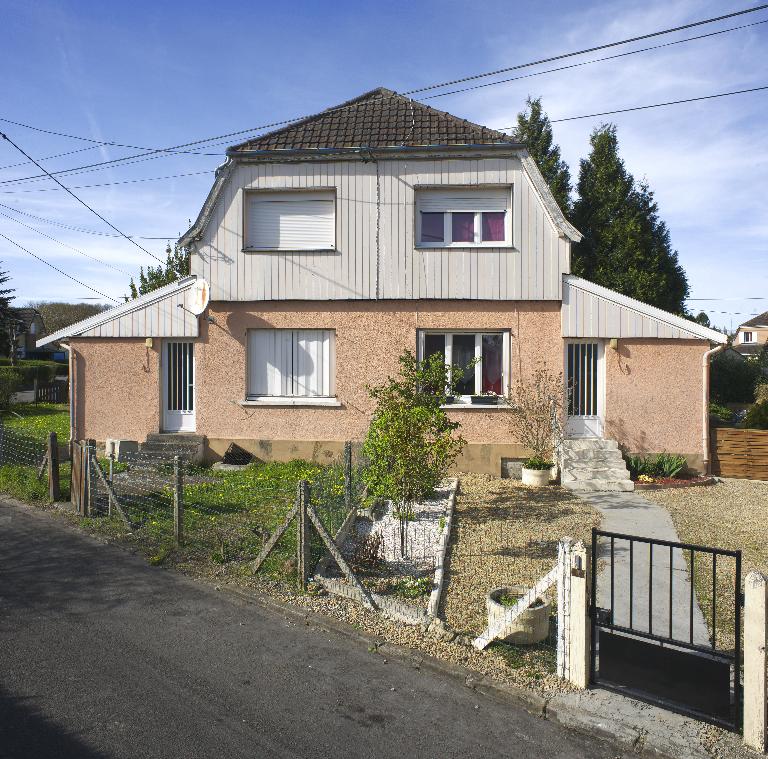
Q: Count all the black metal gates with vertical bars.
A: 1